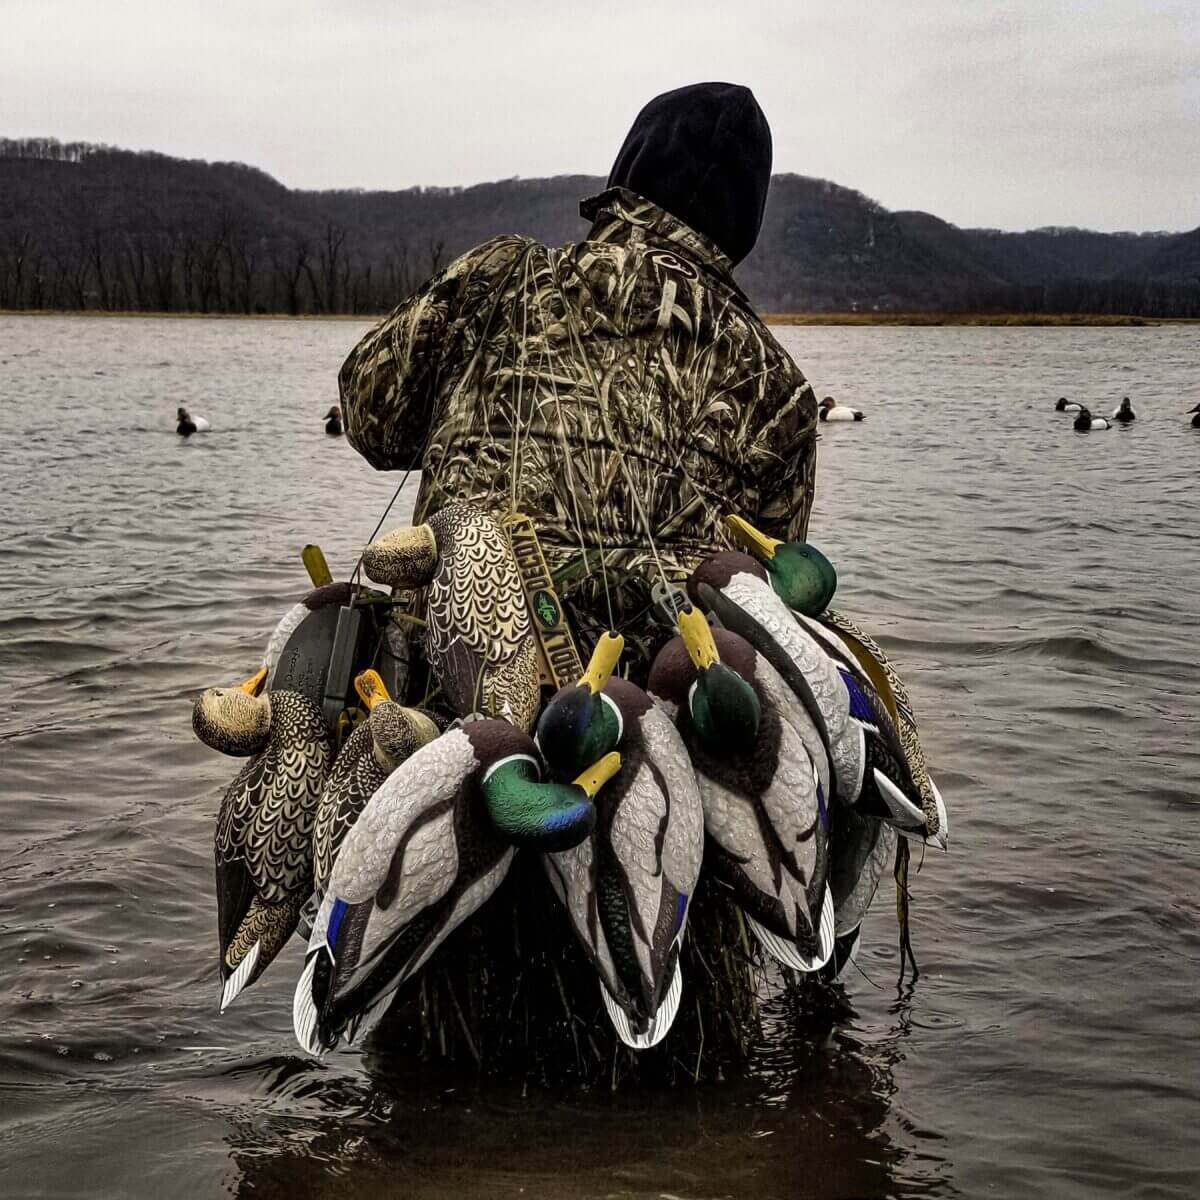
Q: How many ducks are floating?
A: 7